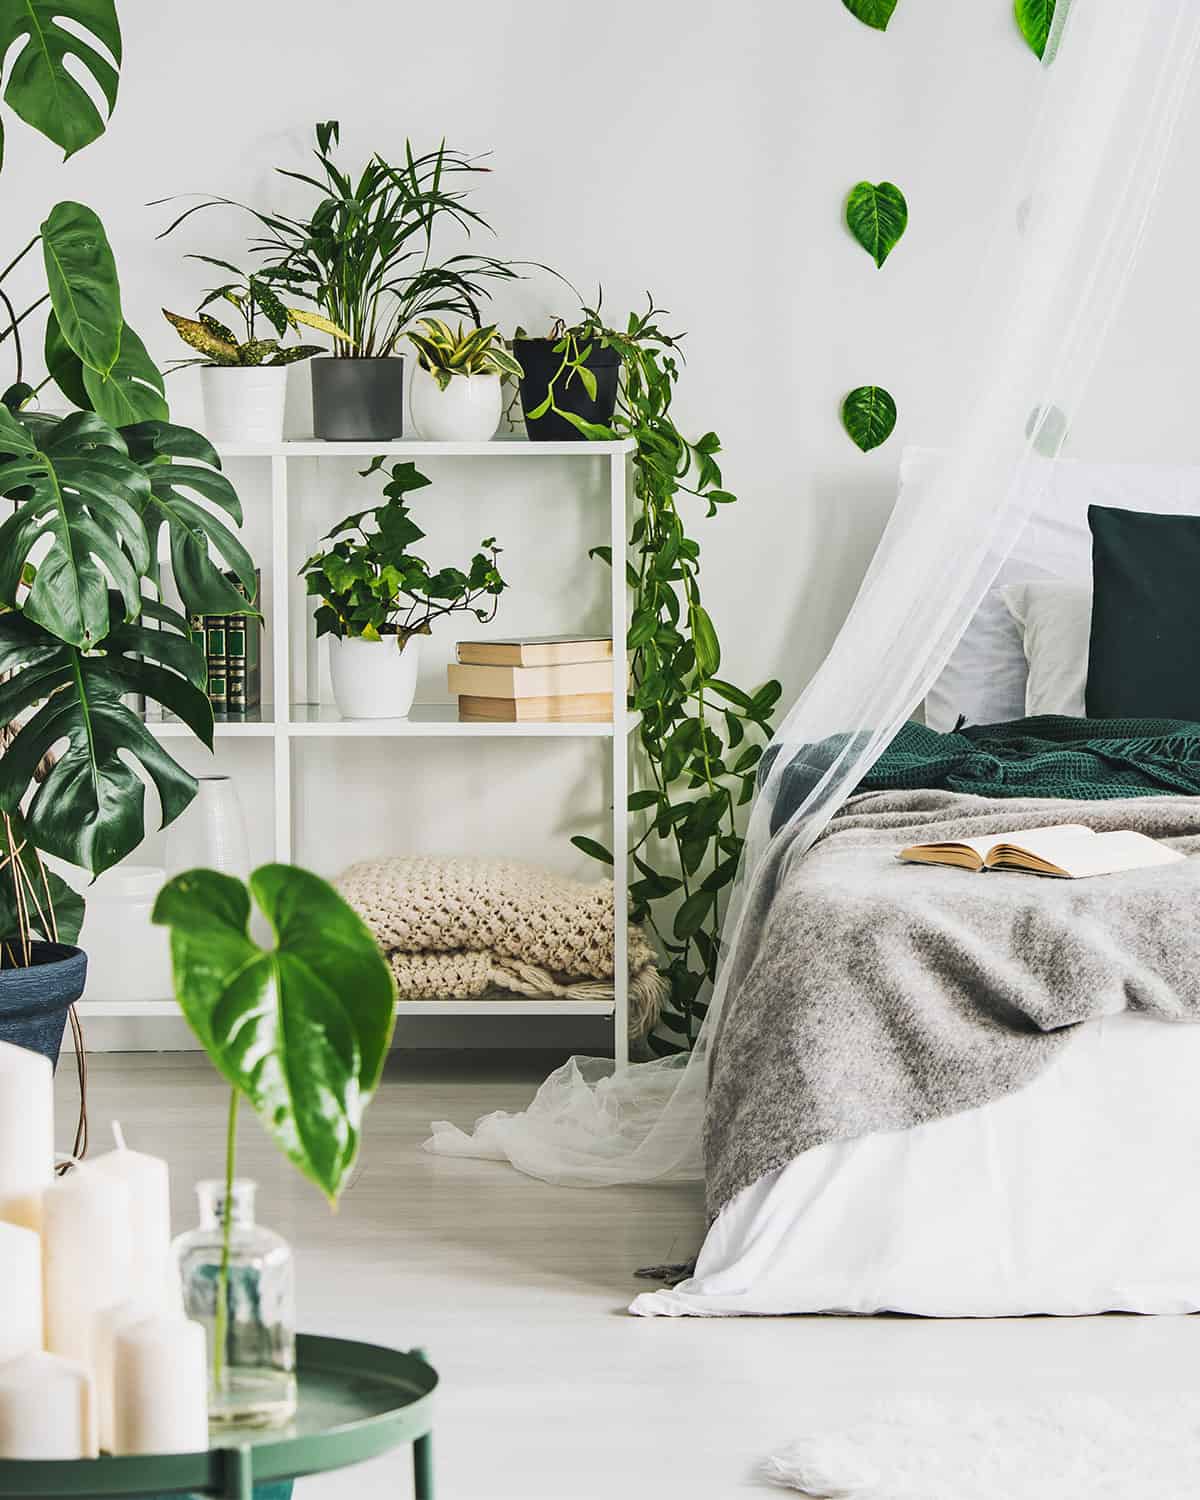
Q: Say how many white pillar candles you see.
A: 7